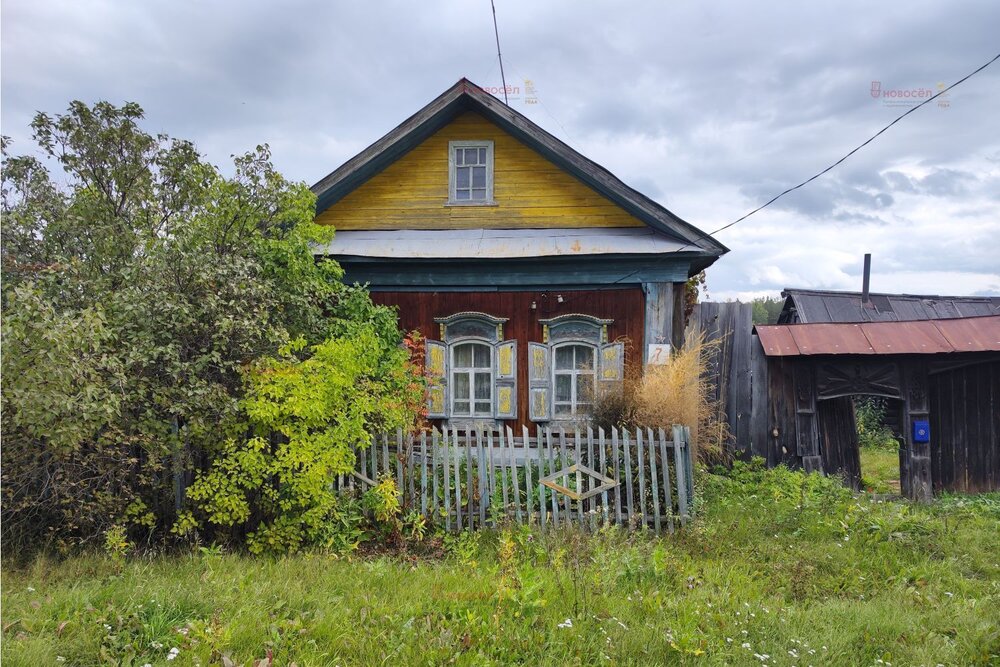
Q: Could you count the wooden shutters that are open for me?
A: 4